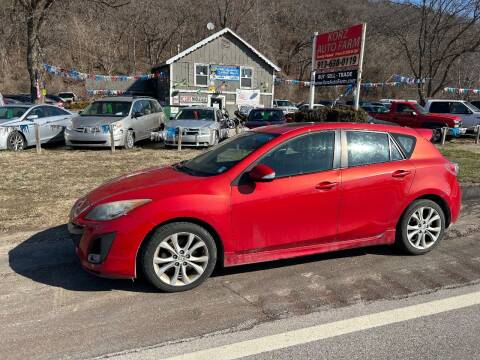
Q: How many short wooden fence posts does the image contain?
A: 5